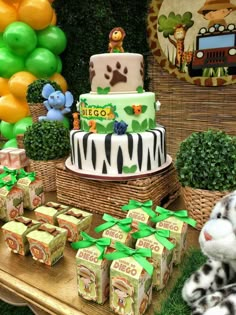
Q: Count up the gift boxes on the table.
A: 13